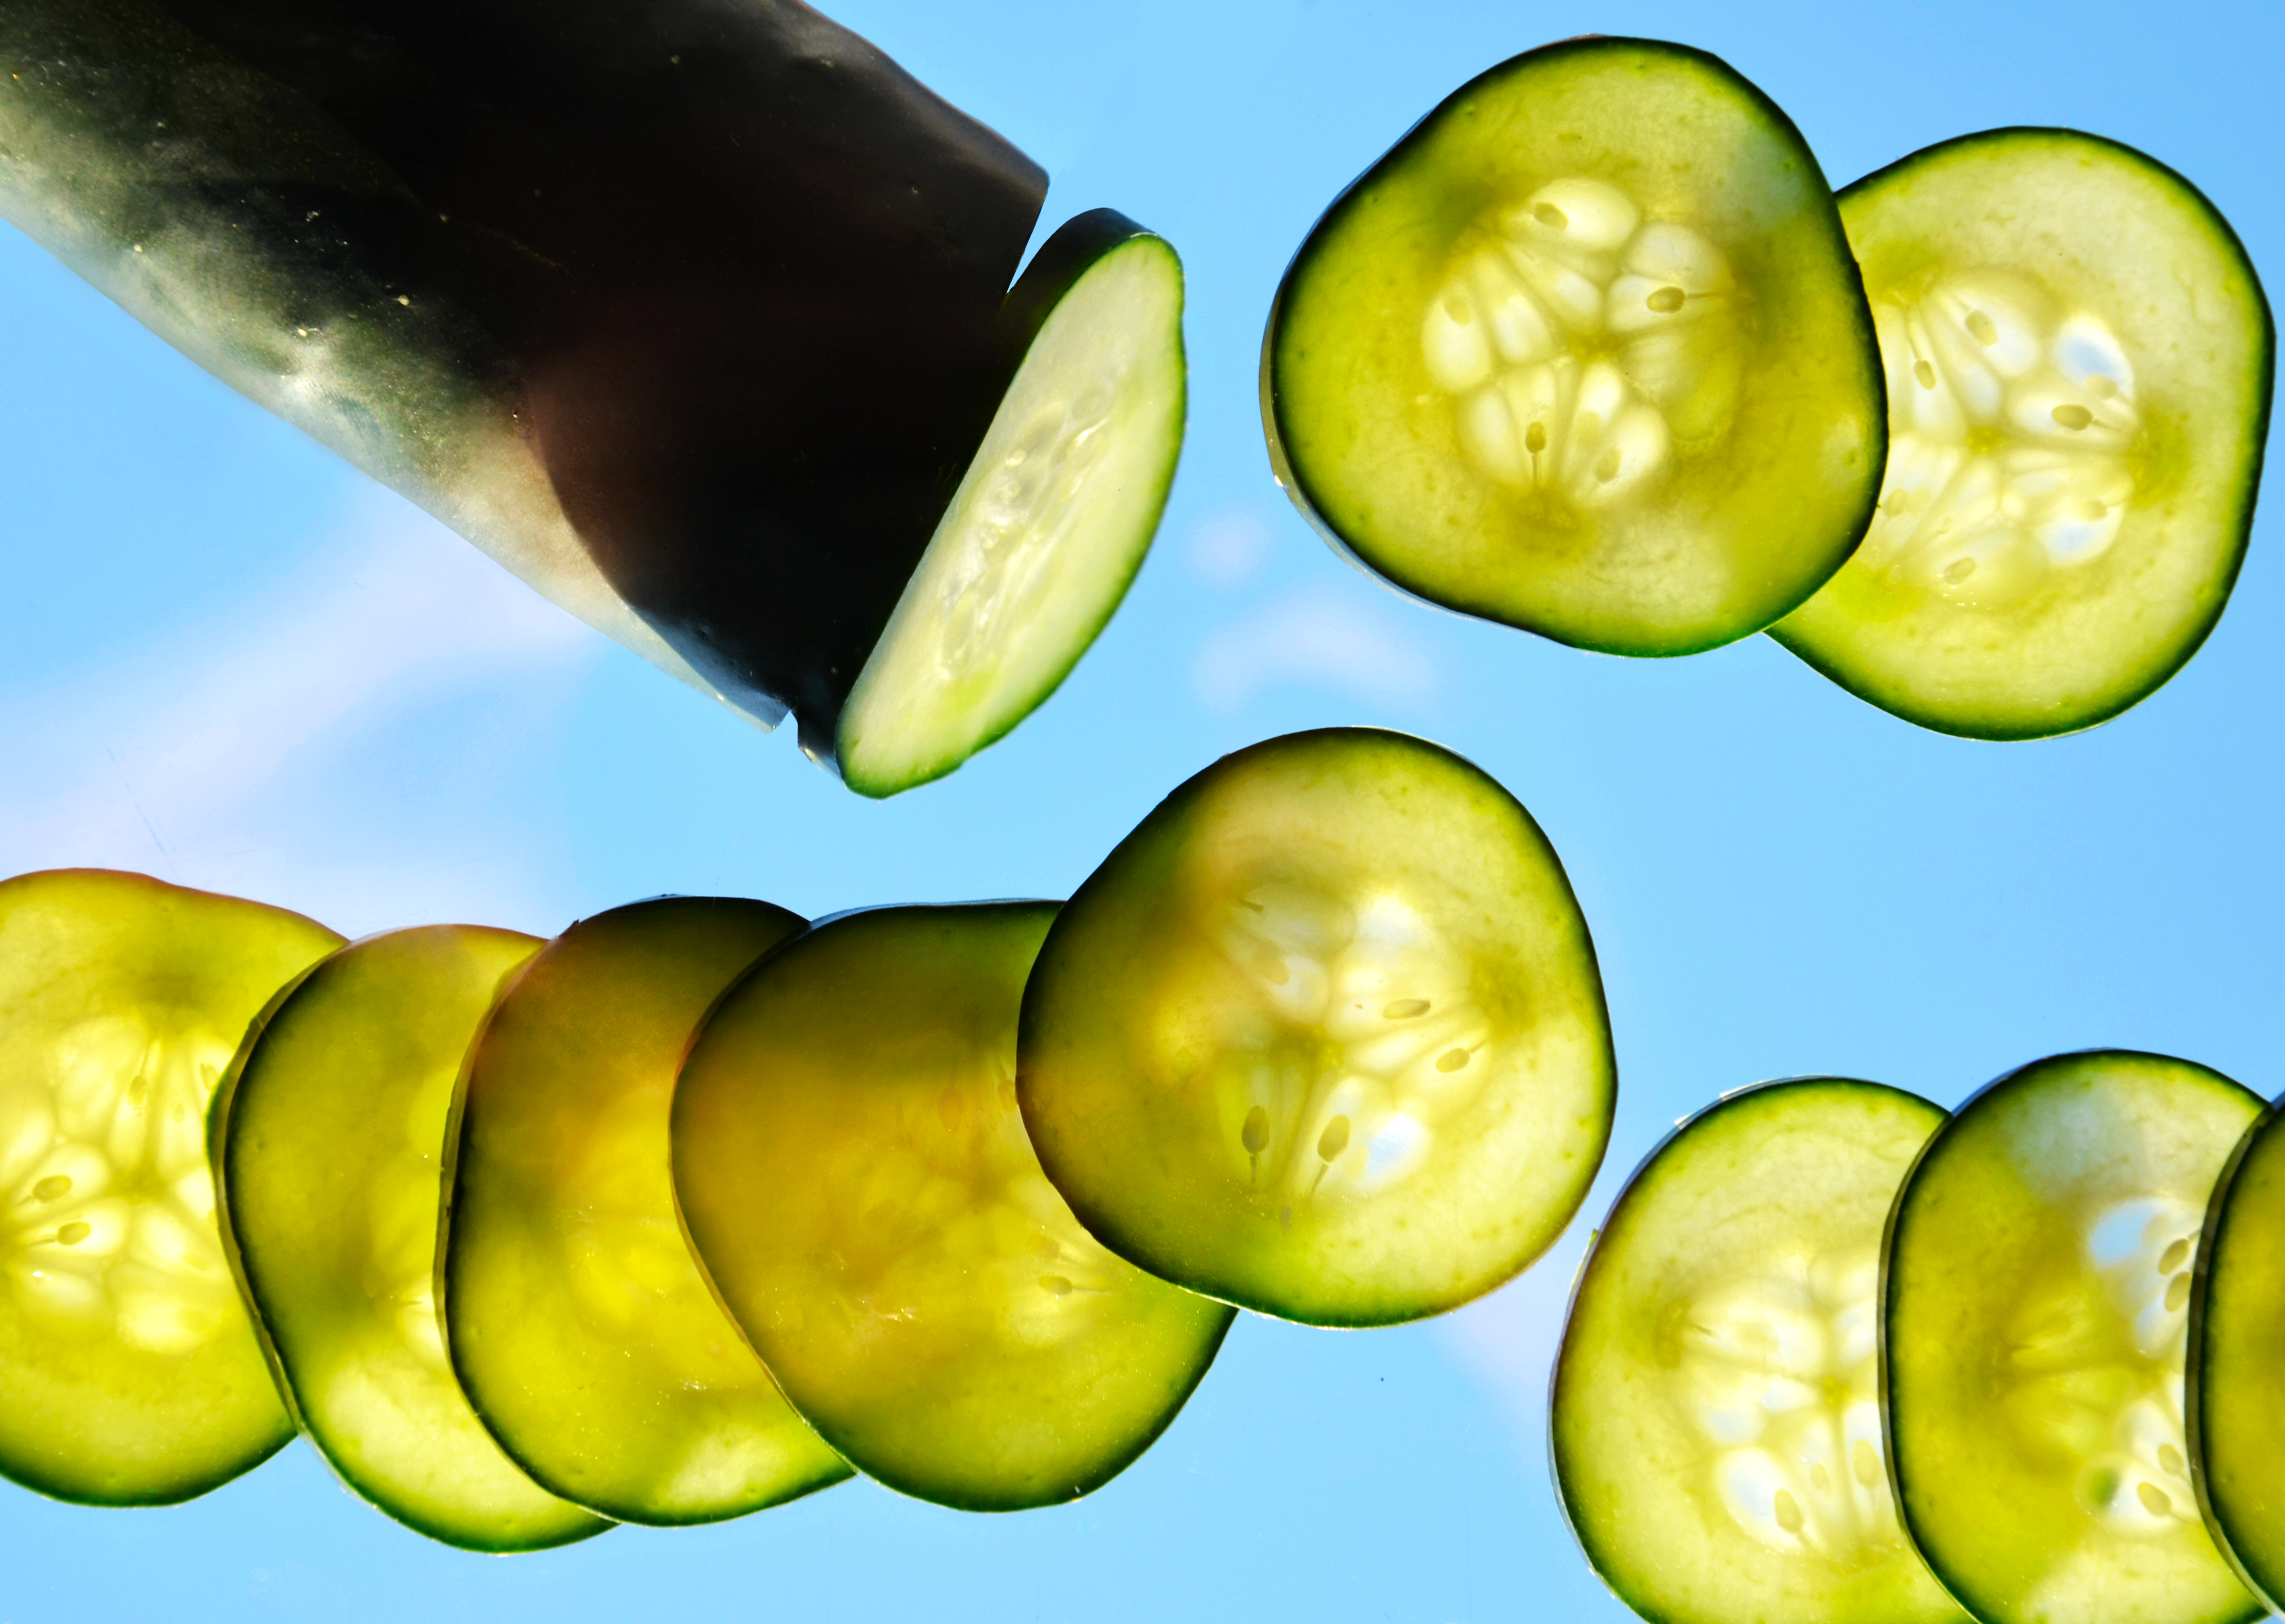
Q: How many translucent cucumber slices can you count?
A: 10